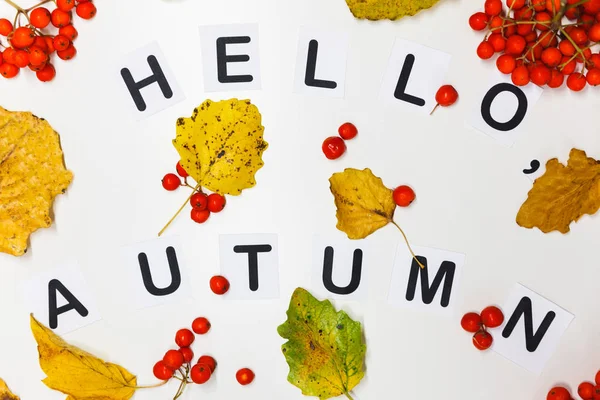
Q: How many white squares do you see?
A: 11